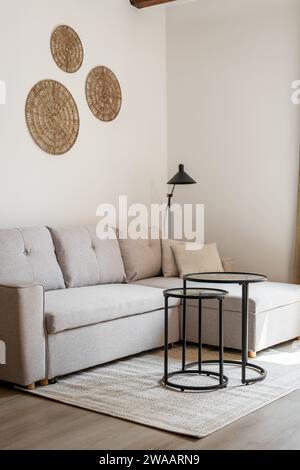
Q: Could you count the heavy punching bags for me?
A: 0